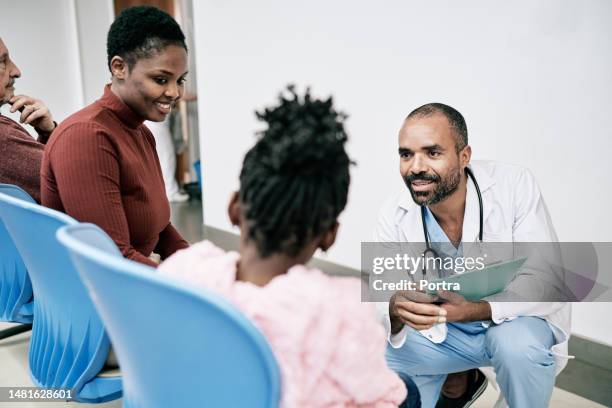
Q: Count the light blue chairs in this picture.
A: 3